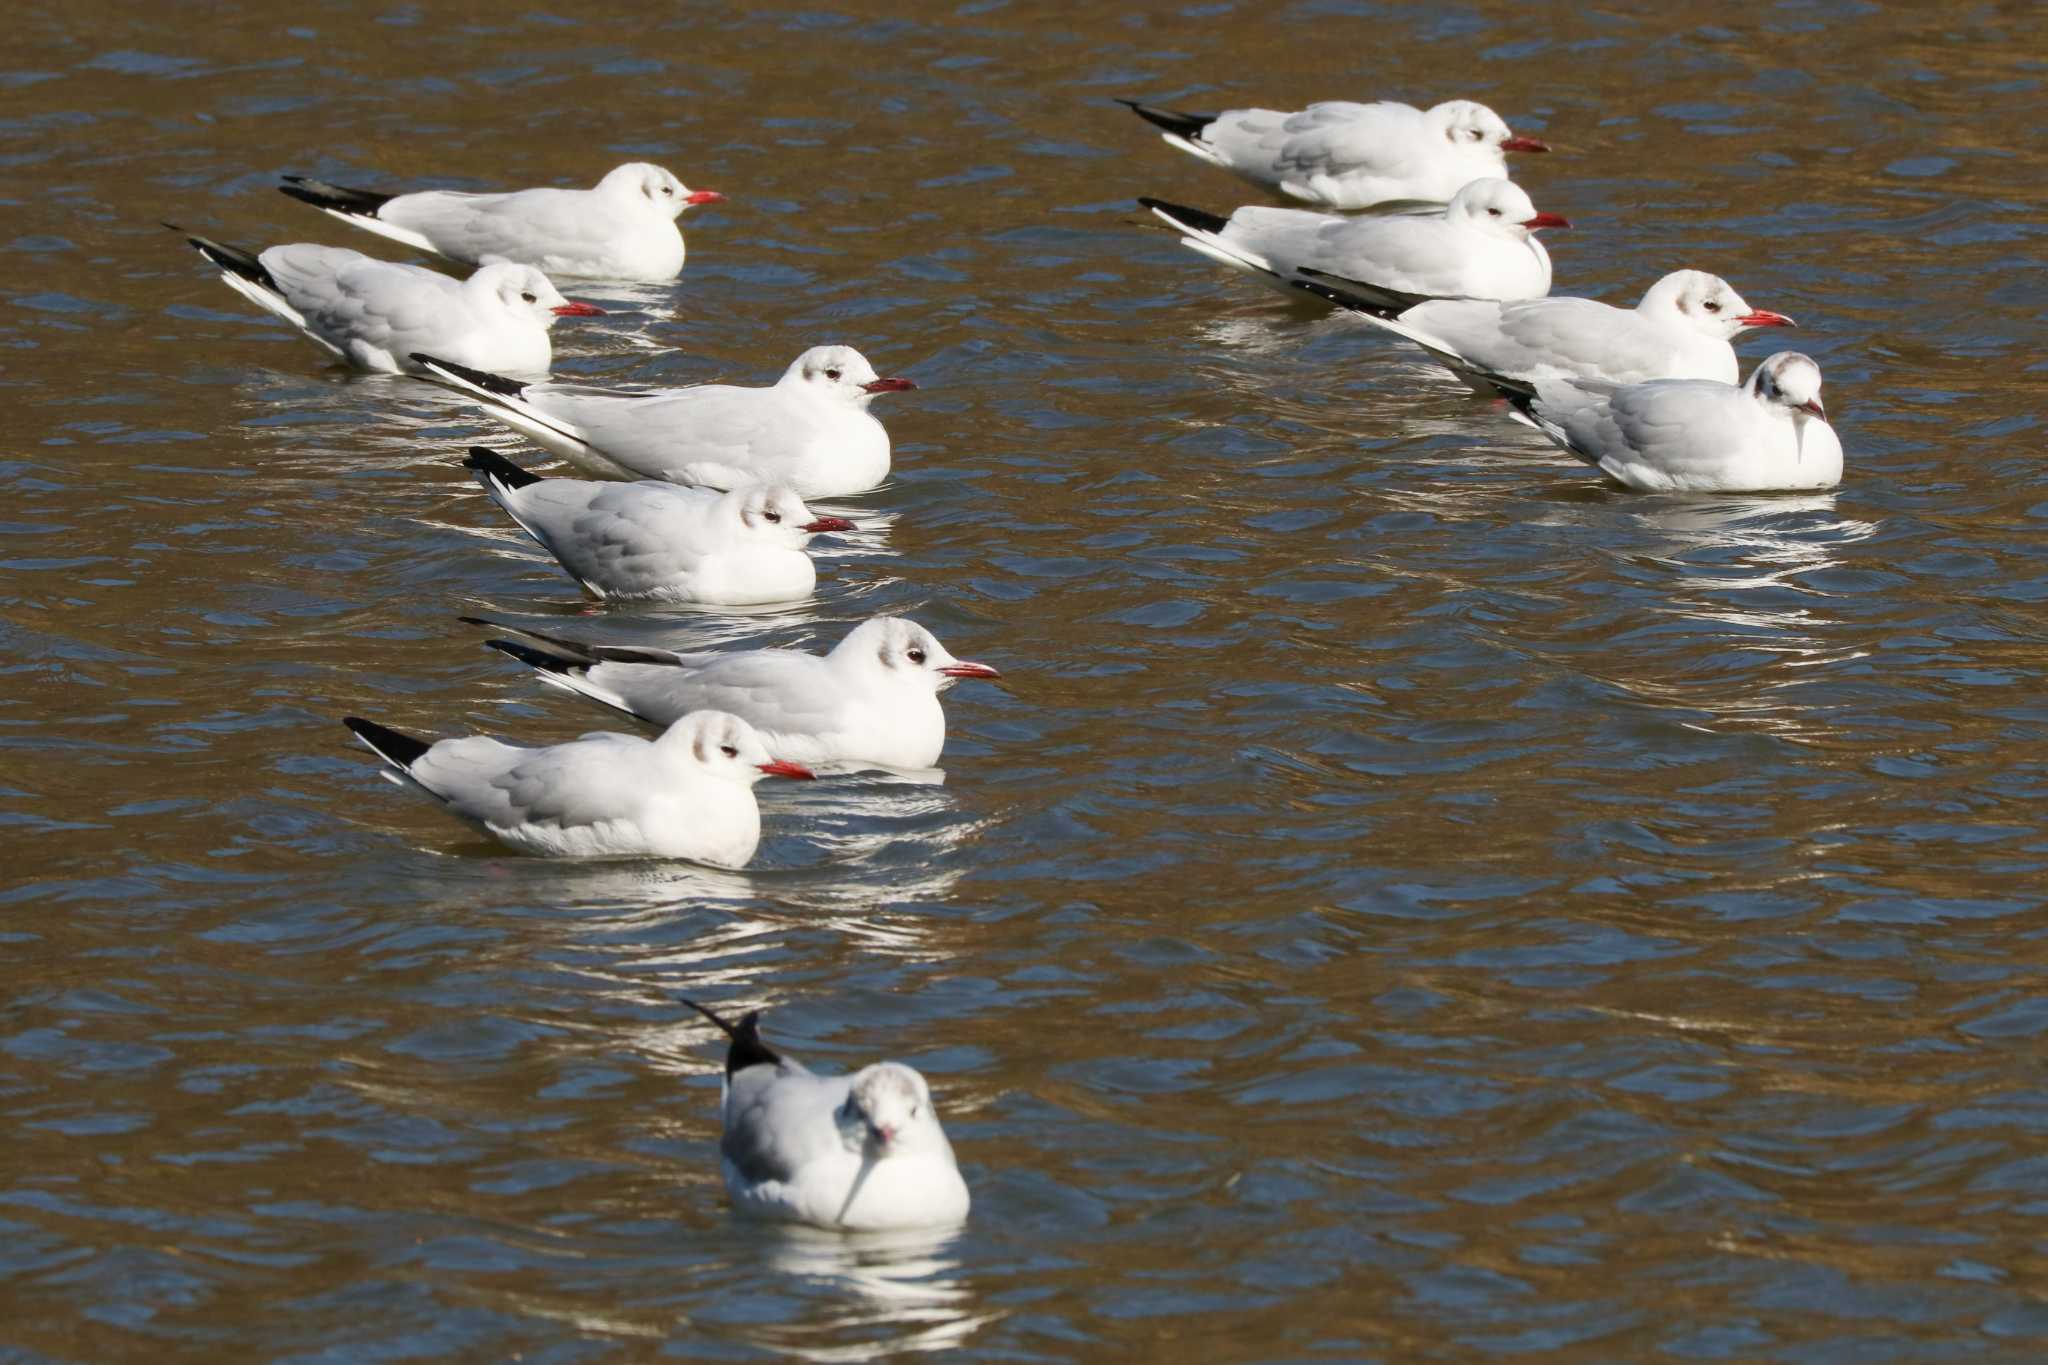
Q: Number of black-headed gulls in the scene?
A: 11